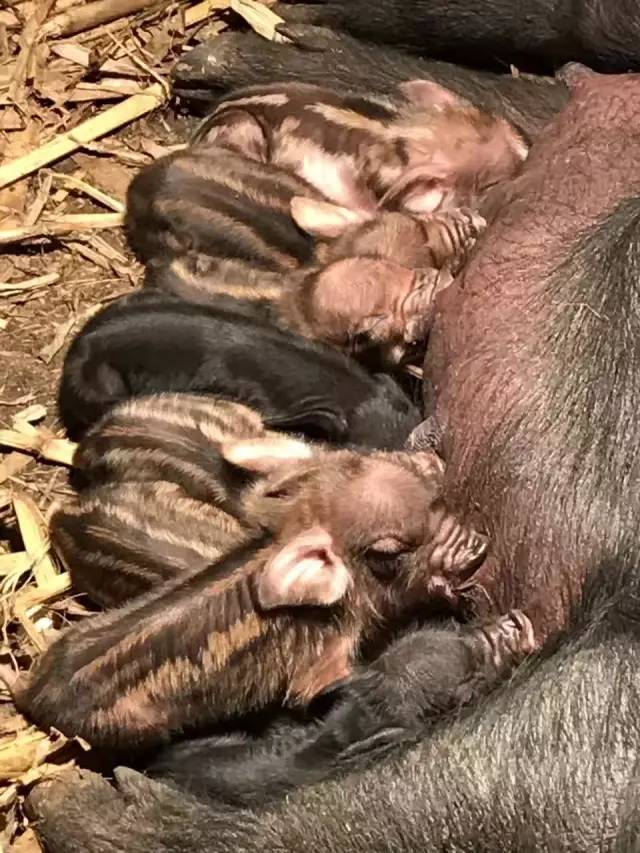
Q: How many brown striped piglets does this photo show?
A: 6